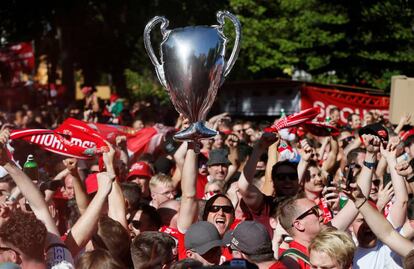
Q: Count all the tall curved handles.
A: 2